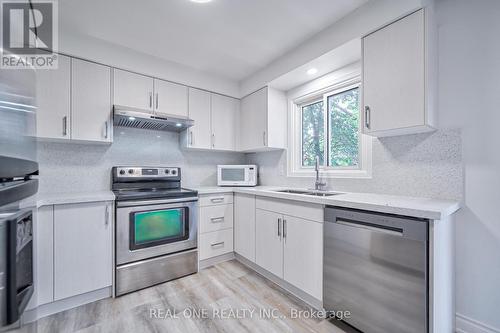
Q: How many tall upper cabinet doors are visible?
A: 6